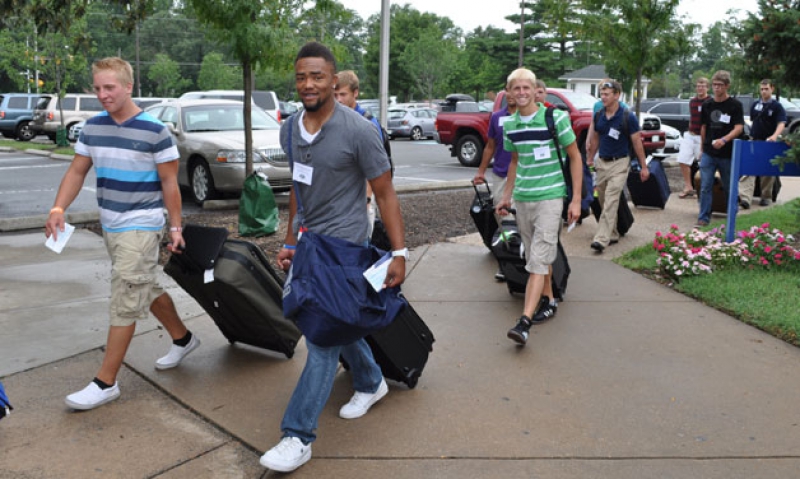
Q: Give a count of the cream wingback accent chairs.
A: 0